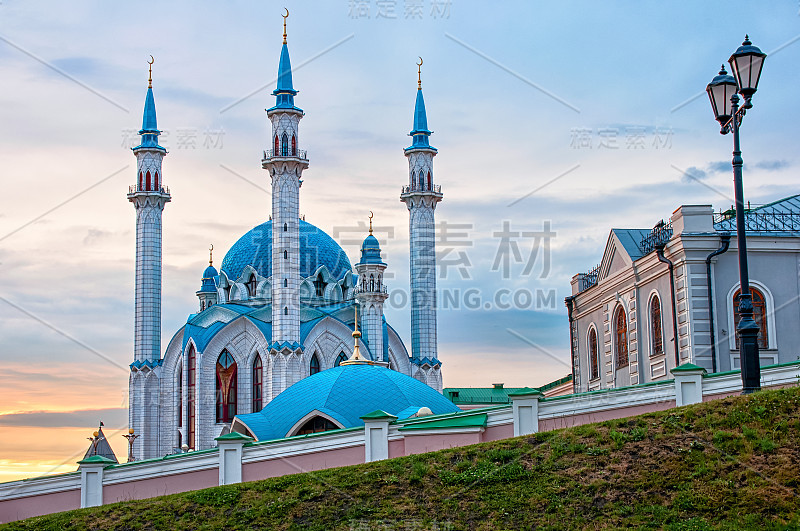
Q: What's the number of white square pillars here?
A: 5